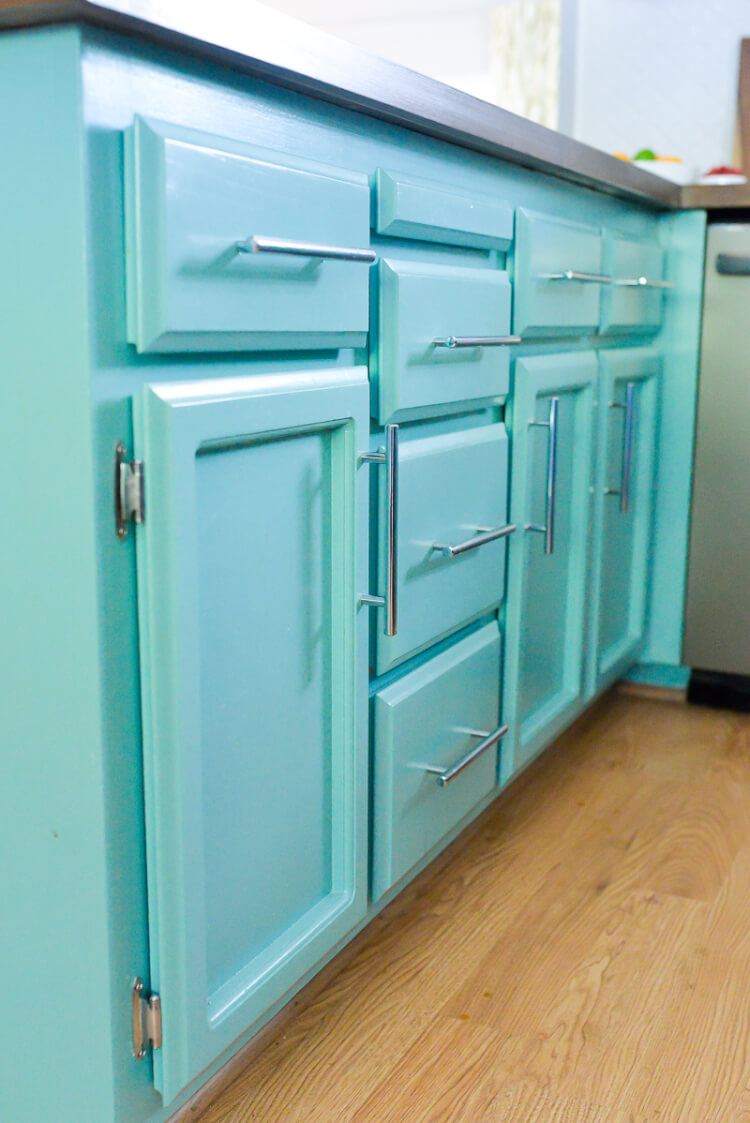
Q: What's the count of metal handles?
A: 9